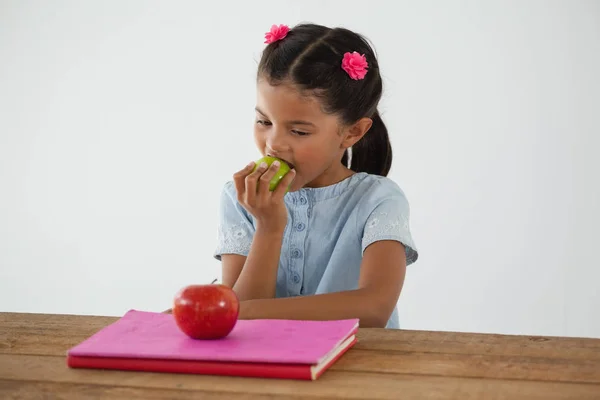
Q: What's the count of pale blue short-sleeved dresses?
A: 1